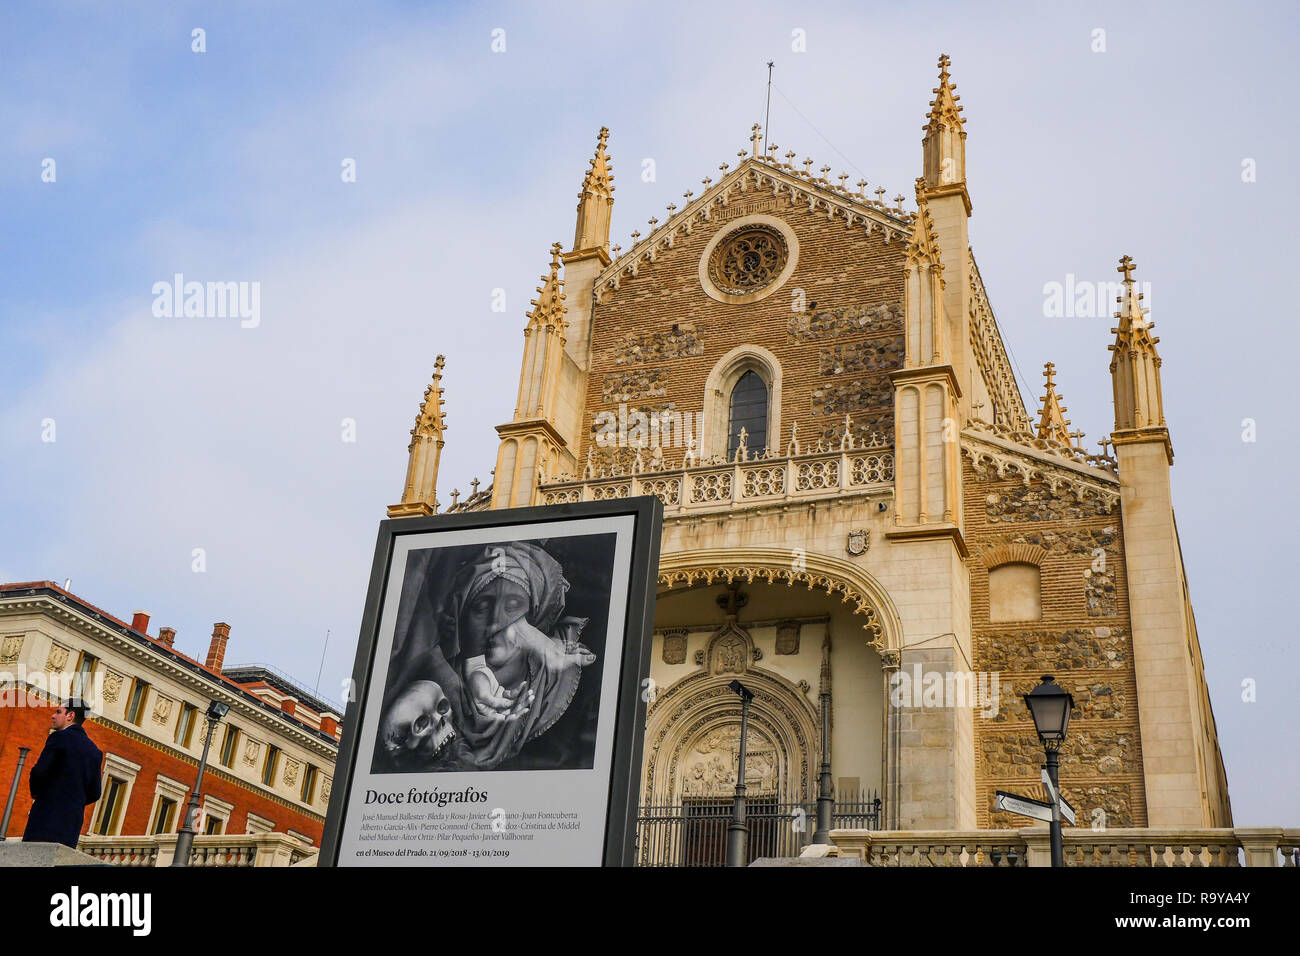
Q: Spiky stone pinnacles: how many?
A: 7